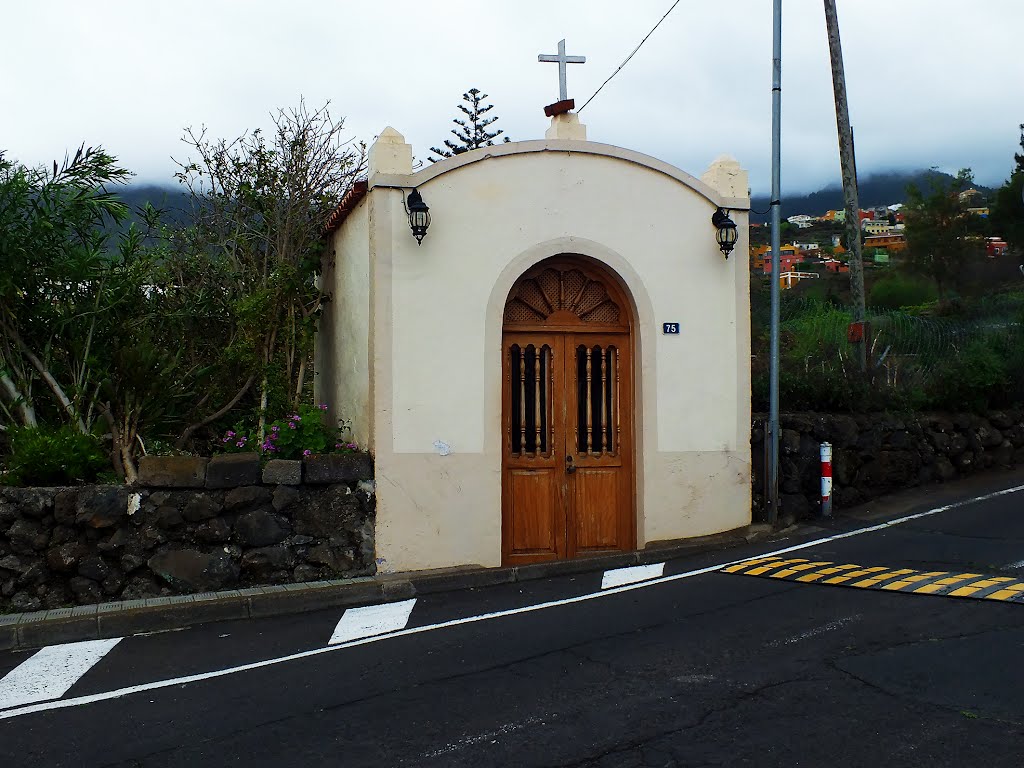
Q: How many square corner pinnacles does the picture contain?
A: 2